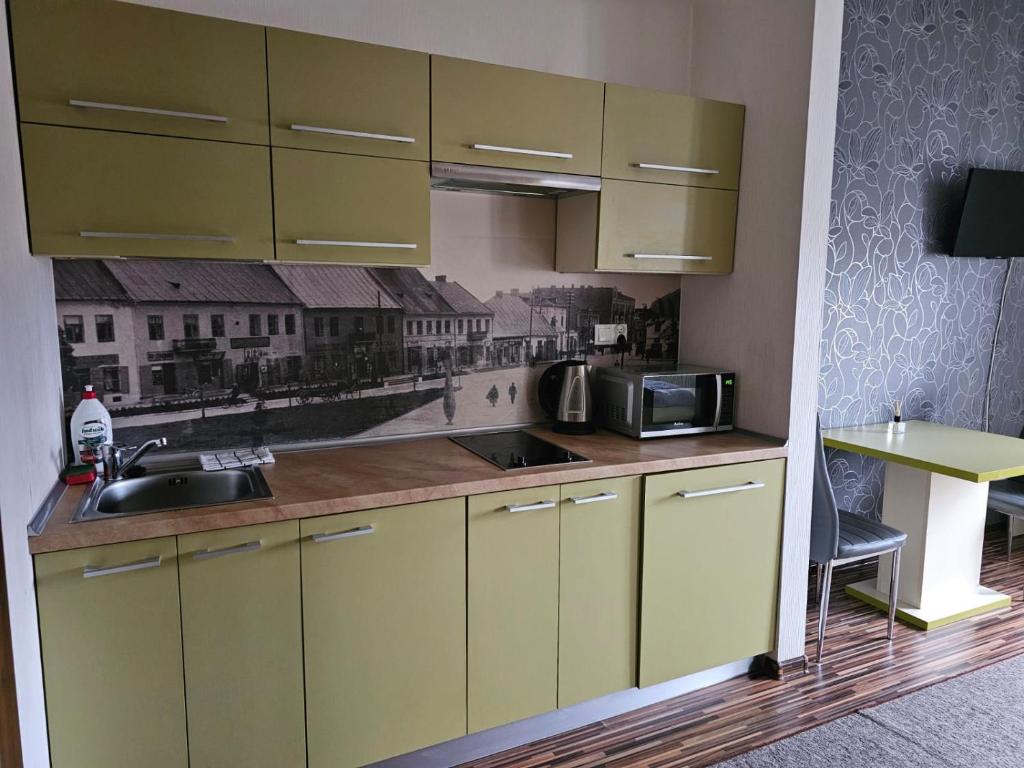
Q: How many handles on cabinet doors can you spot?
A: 13